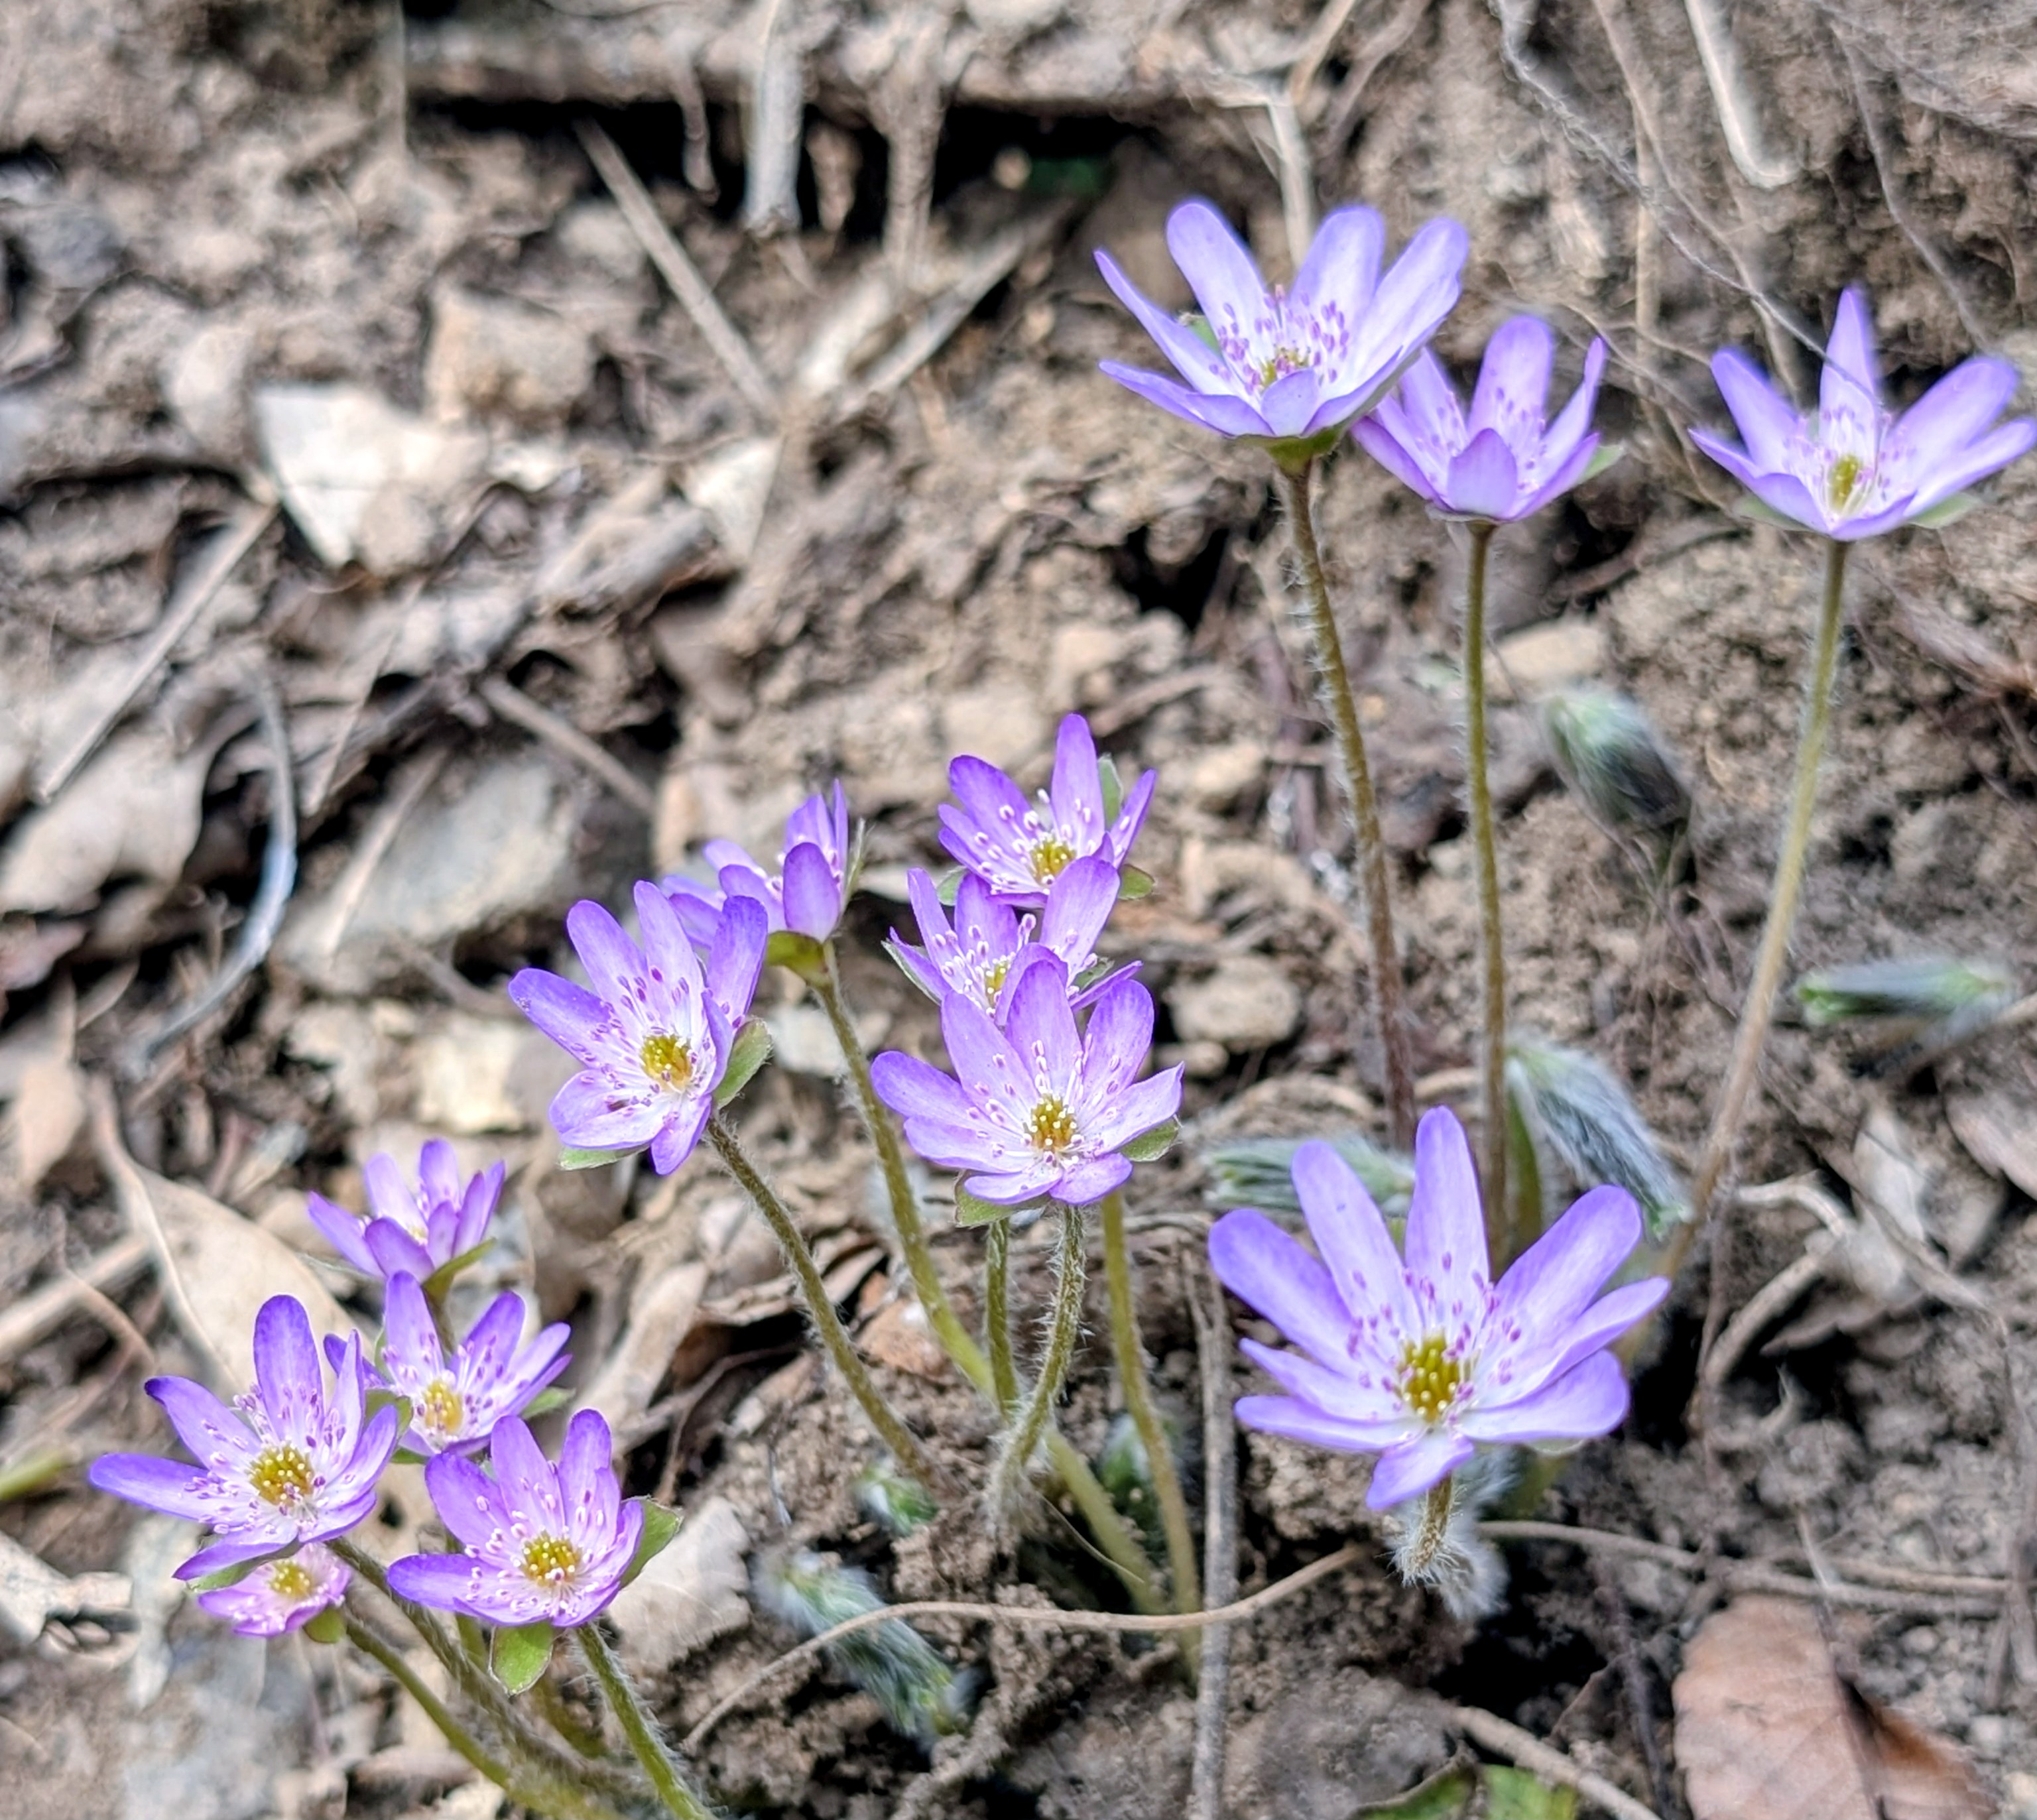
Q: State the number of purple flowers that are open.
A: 14